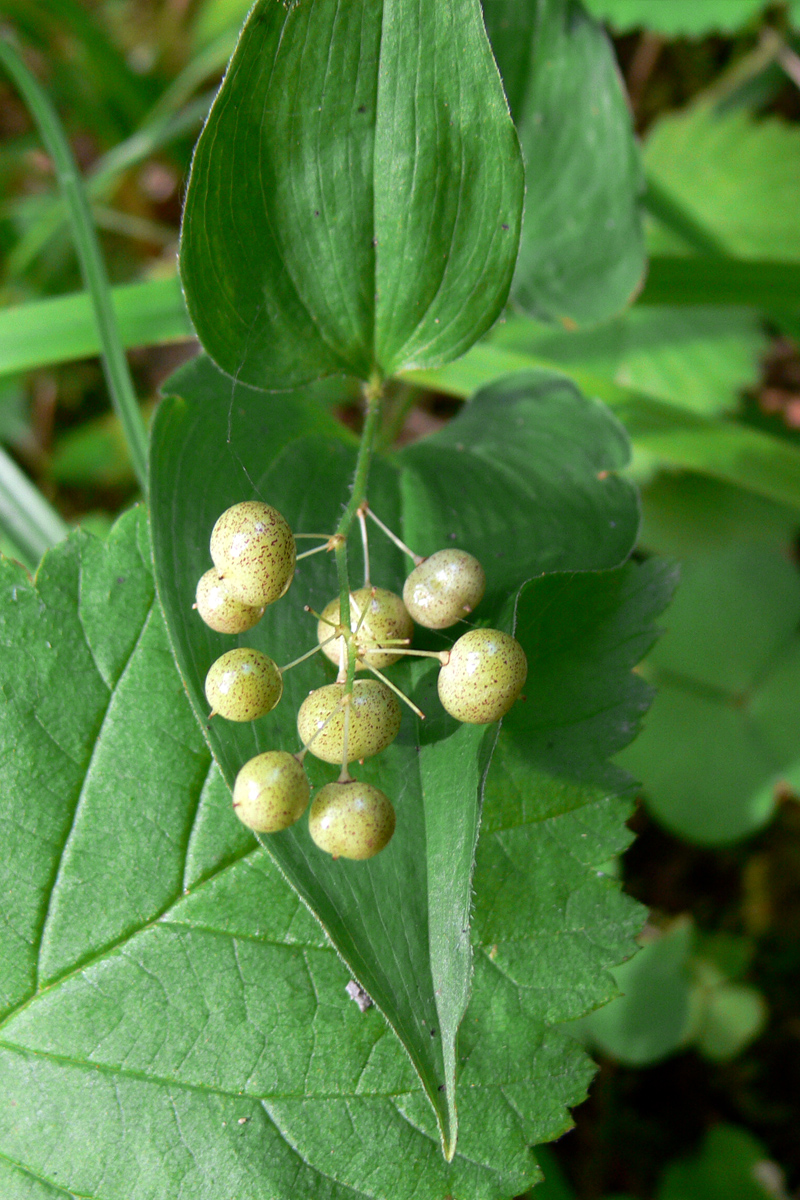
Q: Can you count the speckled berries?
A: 9